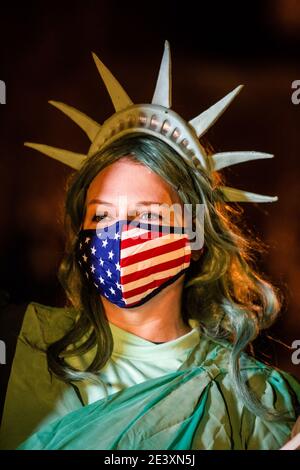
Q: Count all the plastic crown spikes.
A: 7